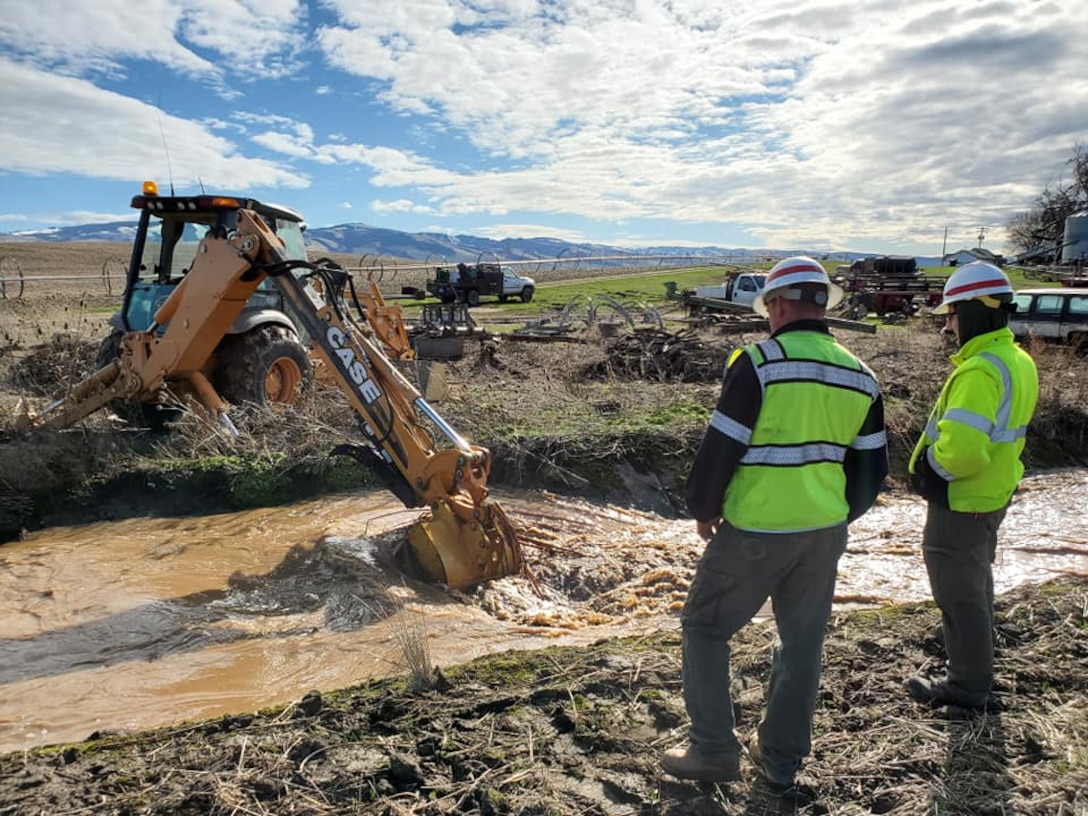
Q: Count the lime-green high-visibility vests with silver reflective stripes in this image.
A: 2